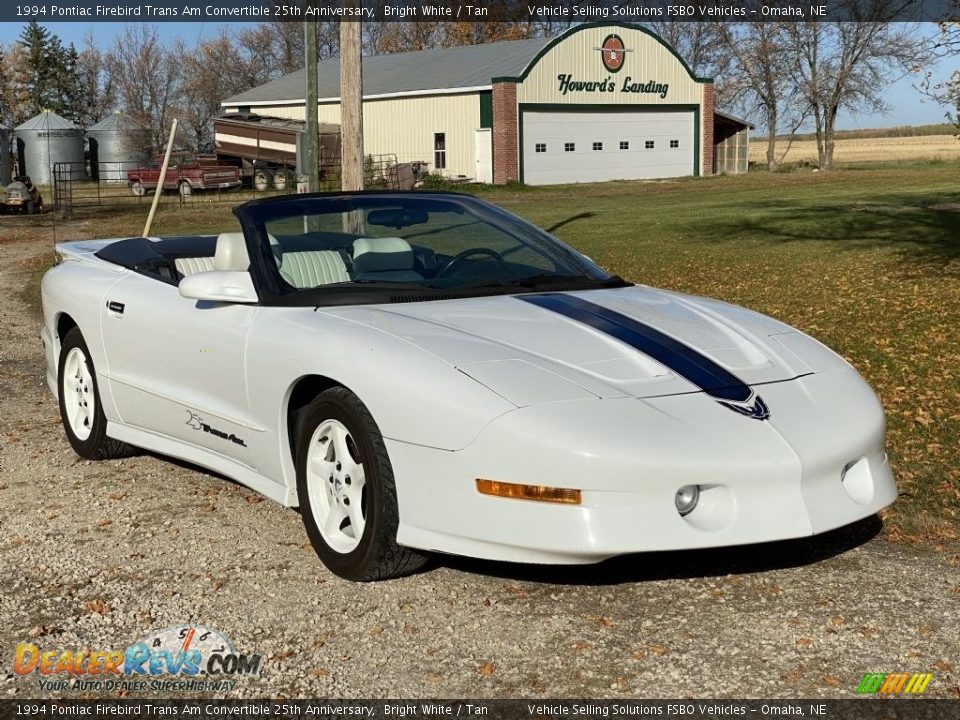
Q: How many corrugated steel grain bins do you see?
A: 3